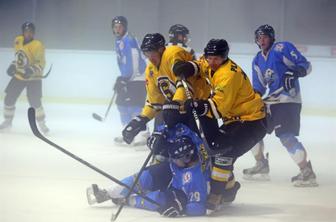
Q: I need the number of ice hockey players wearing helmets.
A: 7